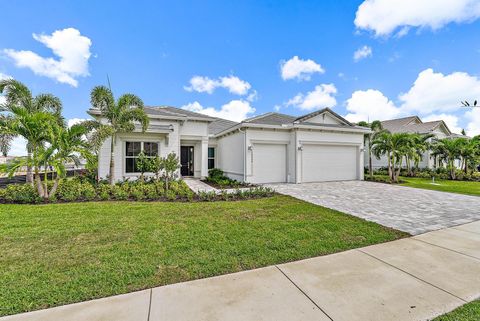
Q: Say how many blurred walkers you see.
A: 0